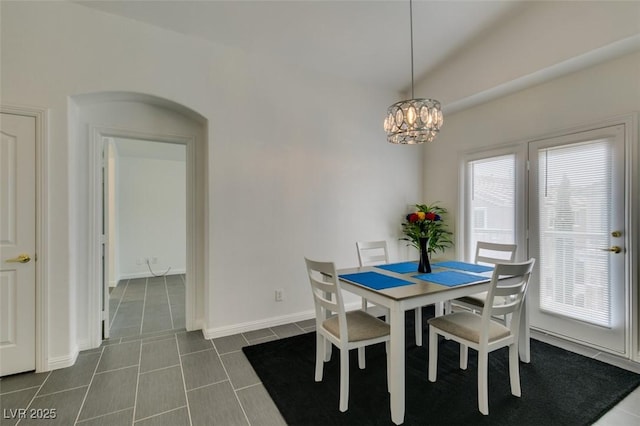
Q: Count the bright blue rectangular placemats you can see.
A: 4